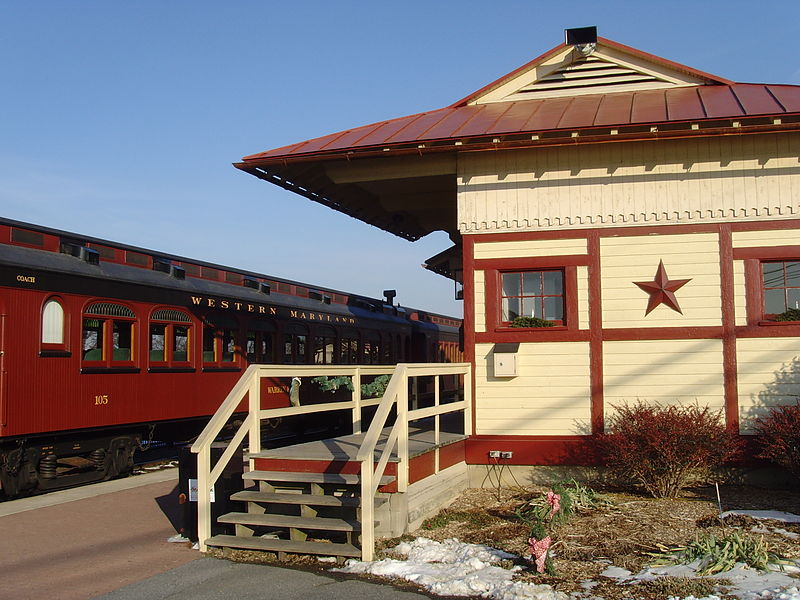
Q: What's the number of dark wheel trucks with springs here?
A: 1